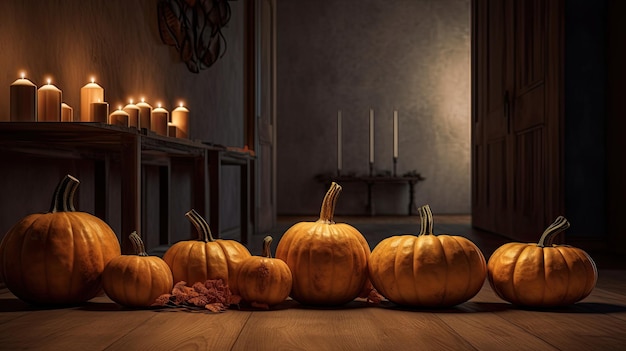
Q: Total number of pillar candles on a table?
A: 11